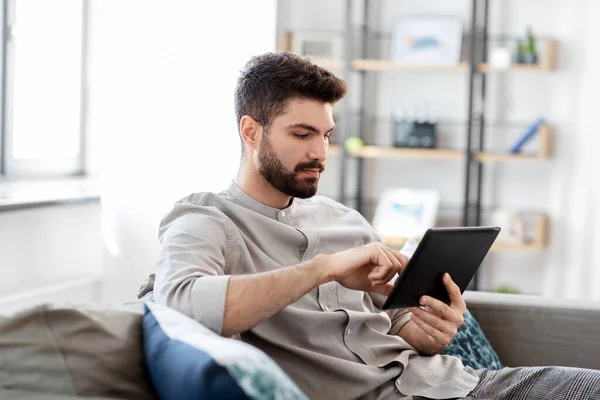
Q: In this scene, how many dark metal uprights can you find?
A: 4